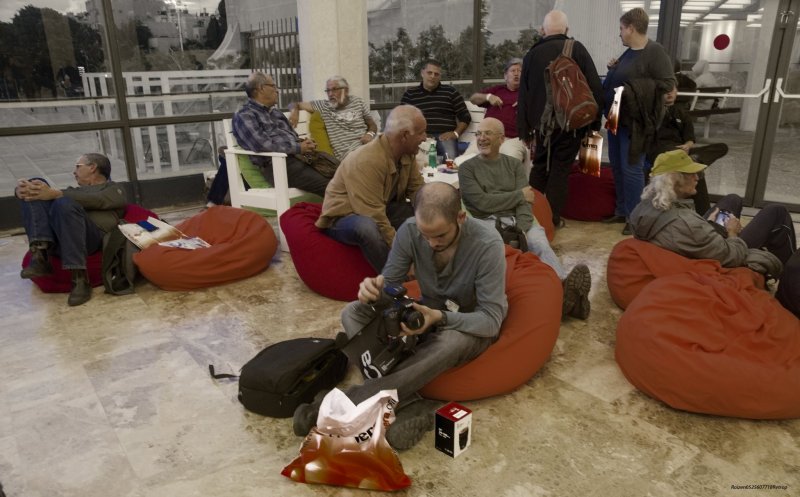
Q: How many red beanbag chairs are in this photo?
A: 3